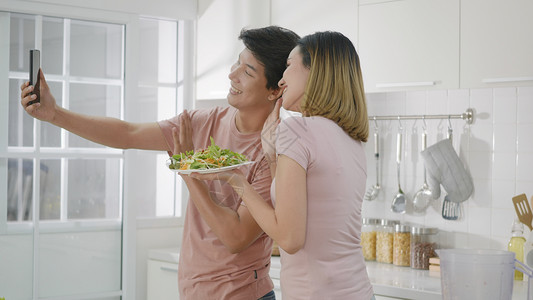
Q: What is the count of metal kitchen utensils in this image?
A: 4